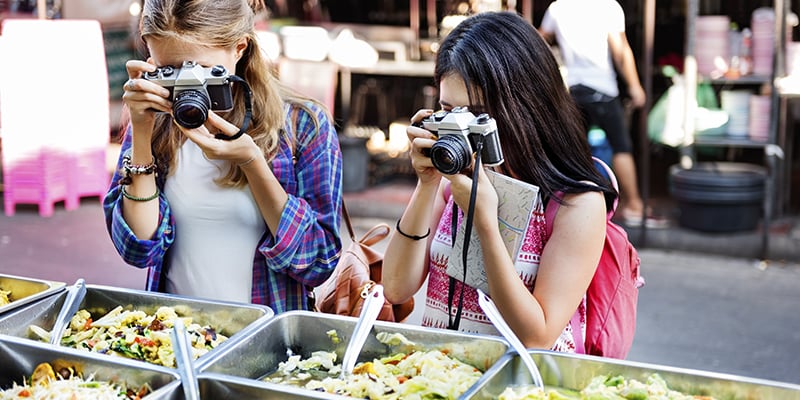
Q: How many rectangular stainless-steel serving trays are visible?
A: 6